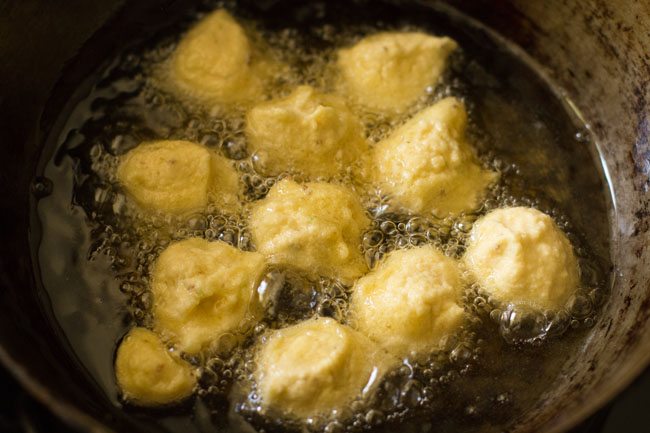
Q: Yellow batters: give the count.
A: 11